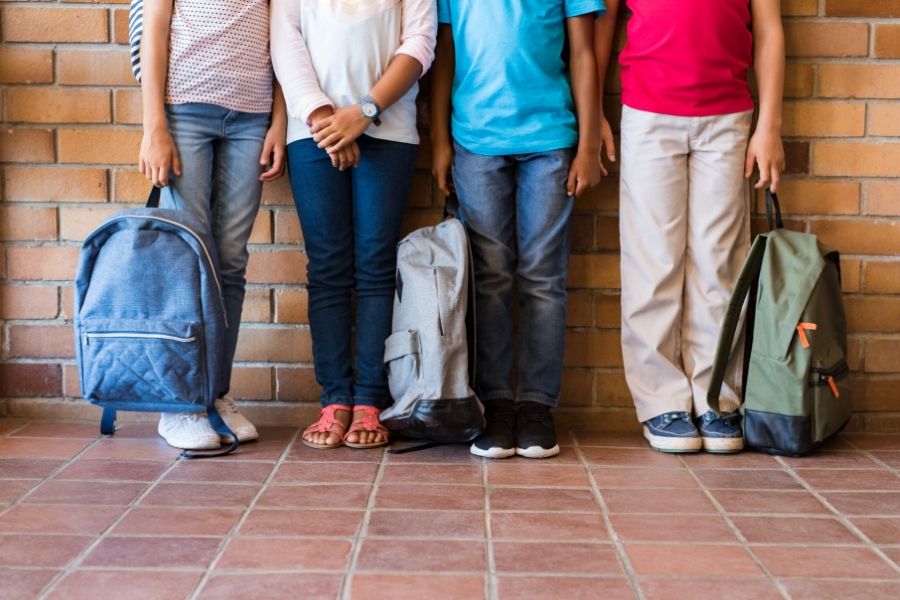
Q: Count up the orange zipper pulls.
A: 3